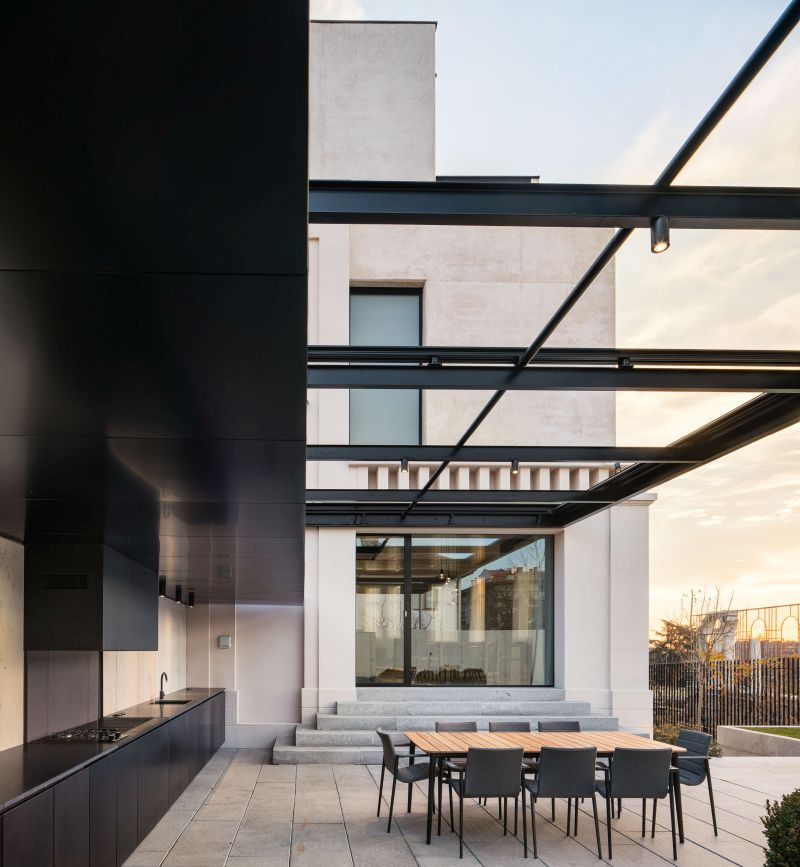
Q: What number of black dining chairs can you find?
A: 8